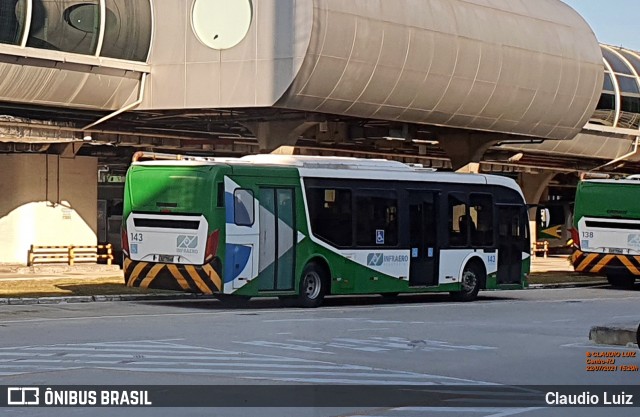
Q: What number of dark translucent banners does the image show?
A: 1